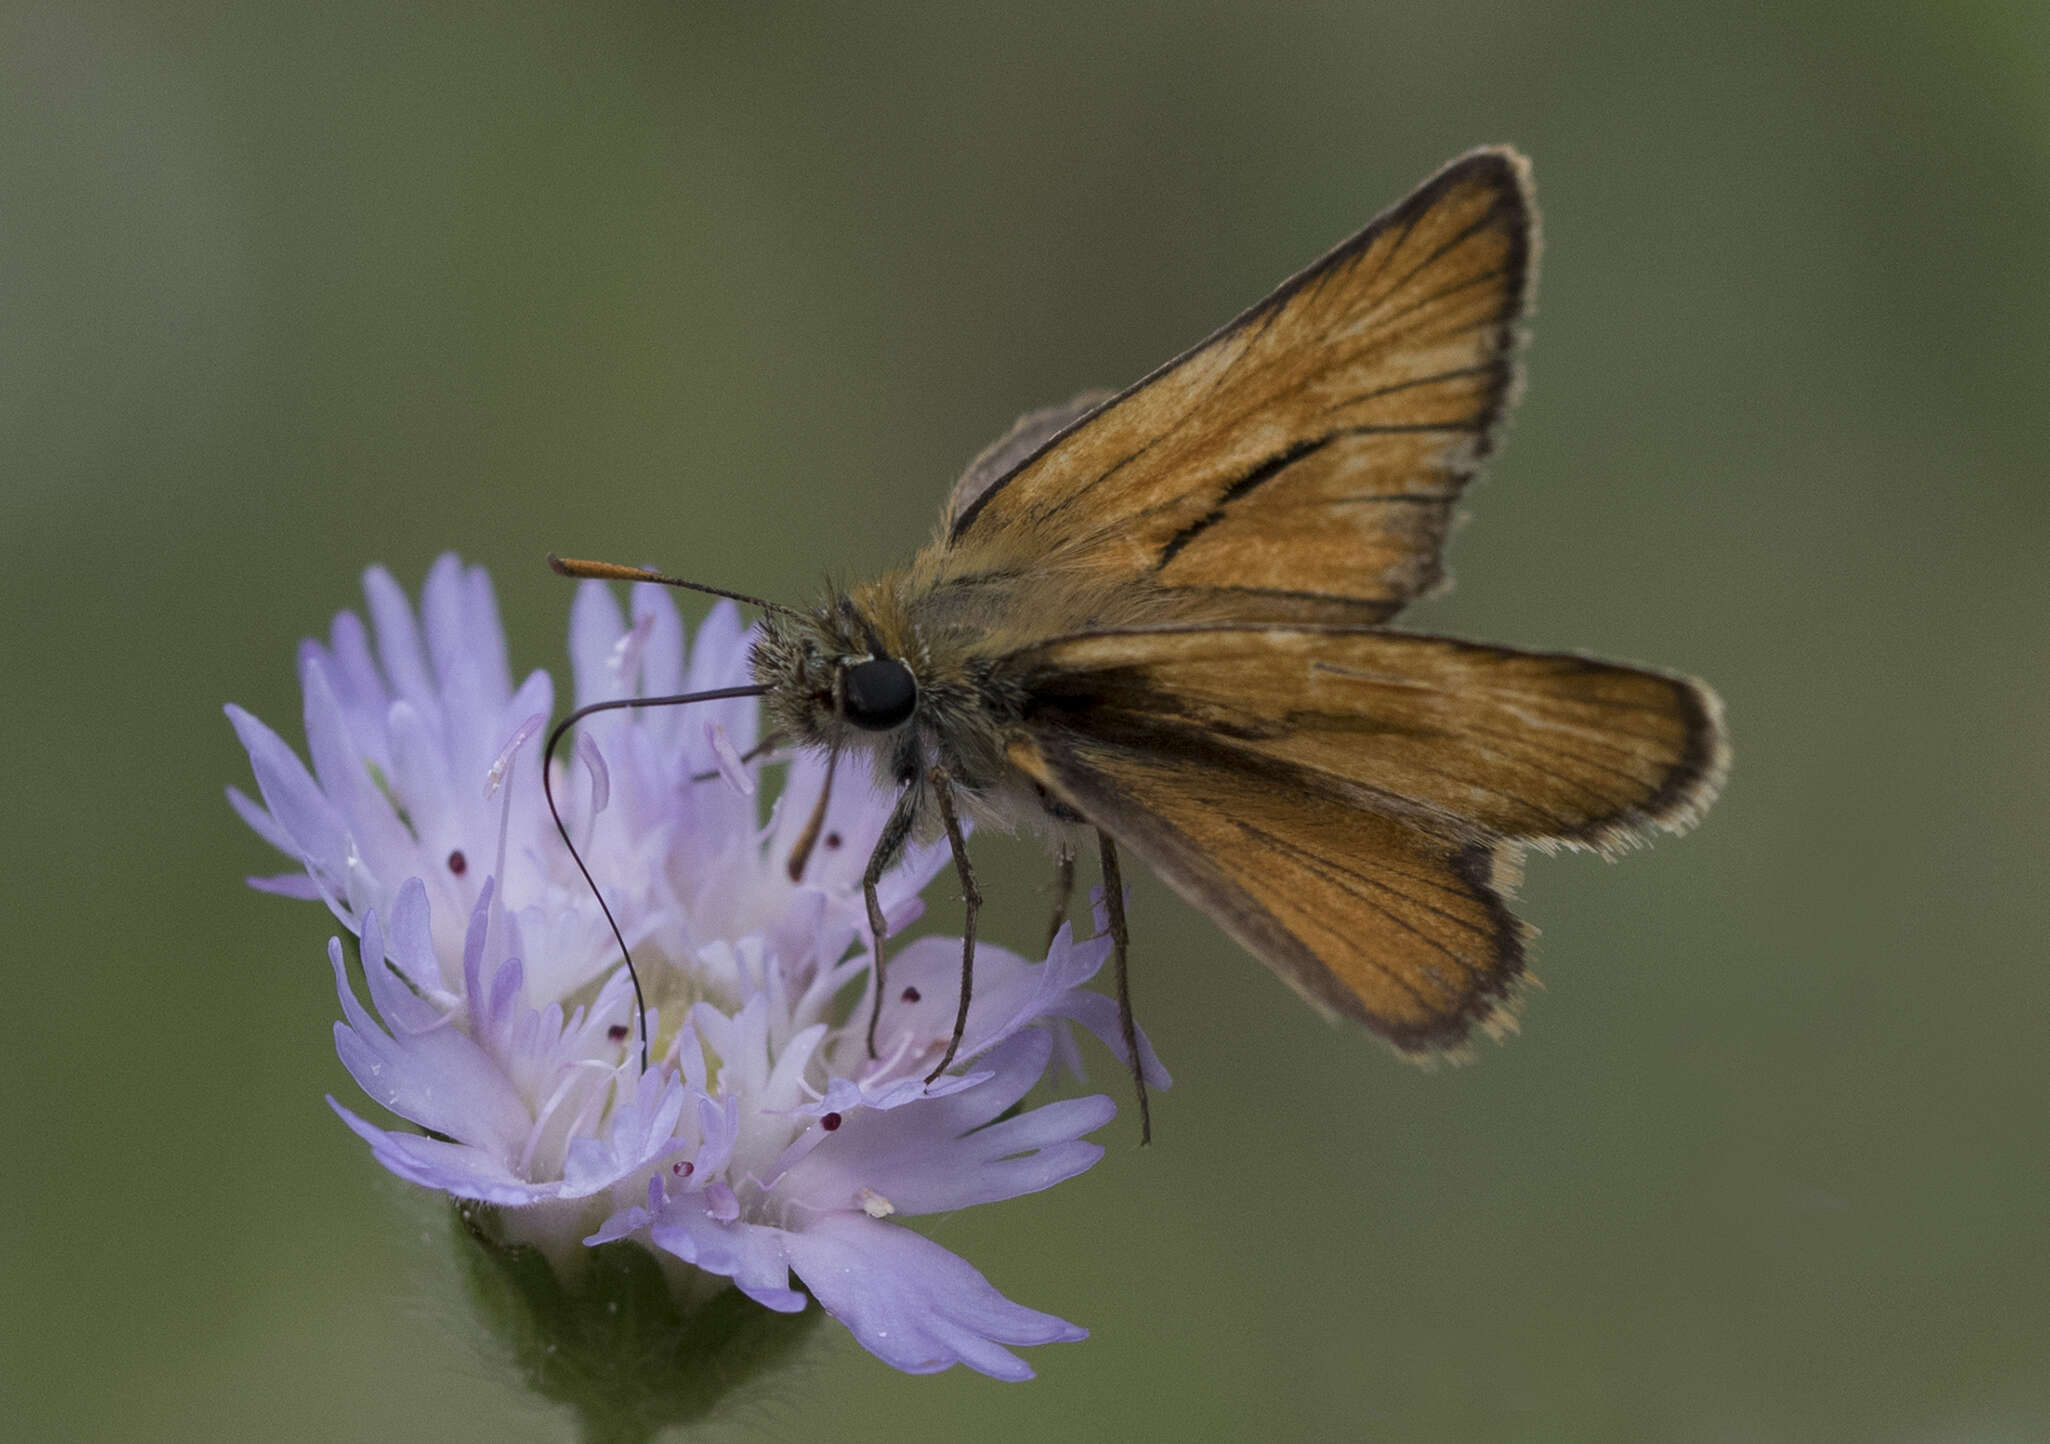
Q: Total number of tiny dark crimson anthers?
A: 6